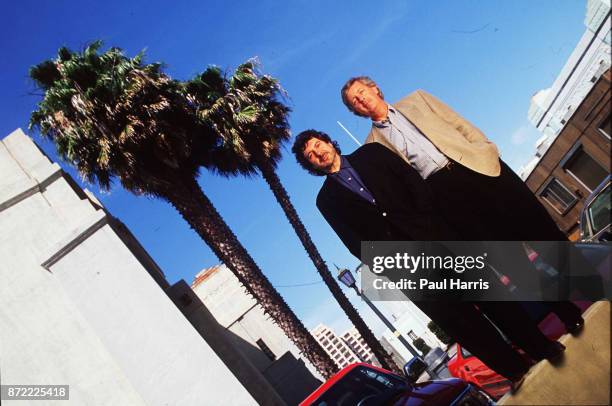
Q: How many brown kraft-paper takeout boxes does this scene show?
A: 0